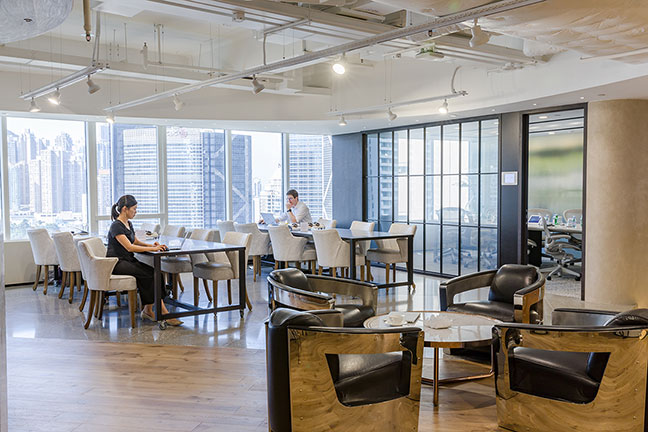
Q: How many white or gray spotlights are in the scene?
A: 11